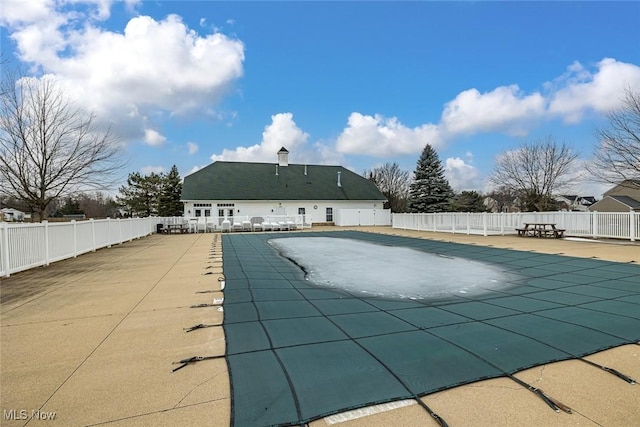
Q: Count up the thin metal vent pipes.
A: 3